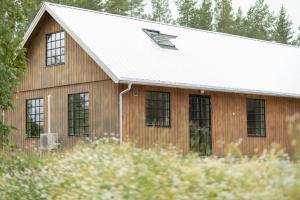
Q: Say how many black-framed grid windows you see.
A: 5